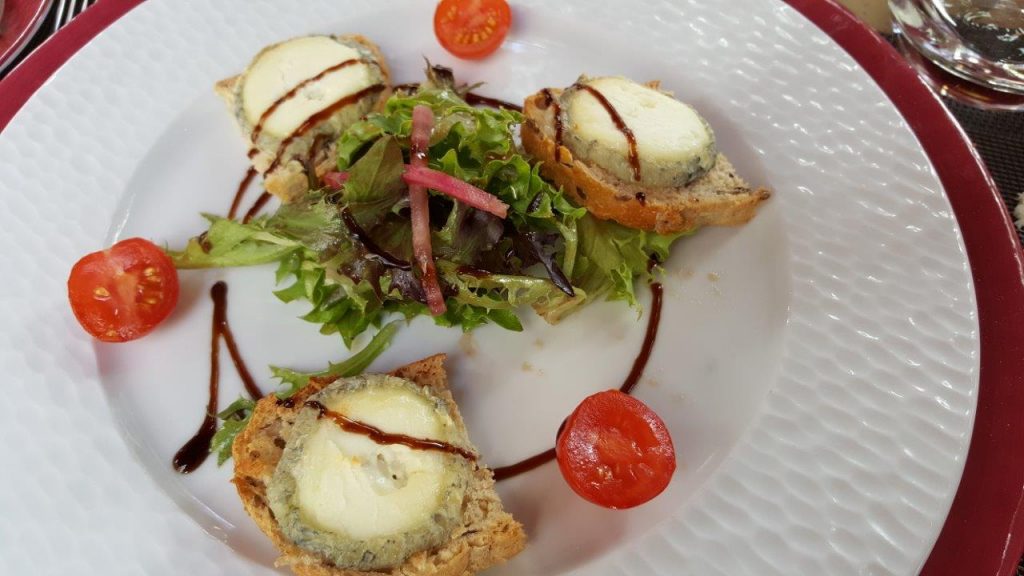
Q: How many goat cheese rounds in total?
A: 3